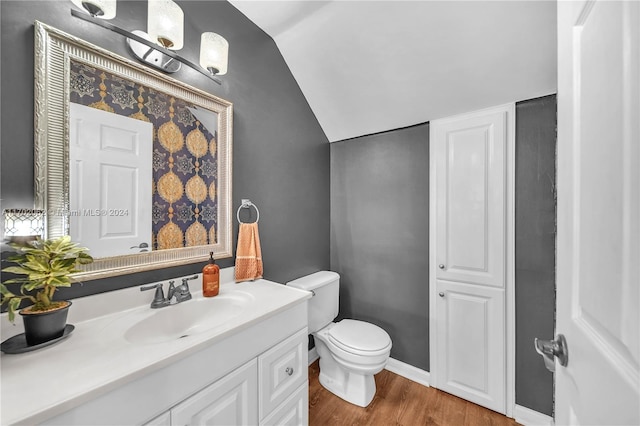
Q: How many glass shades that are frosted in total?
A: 3